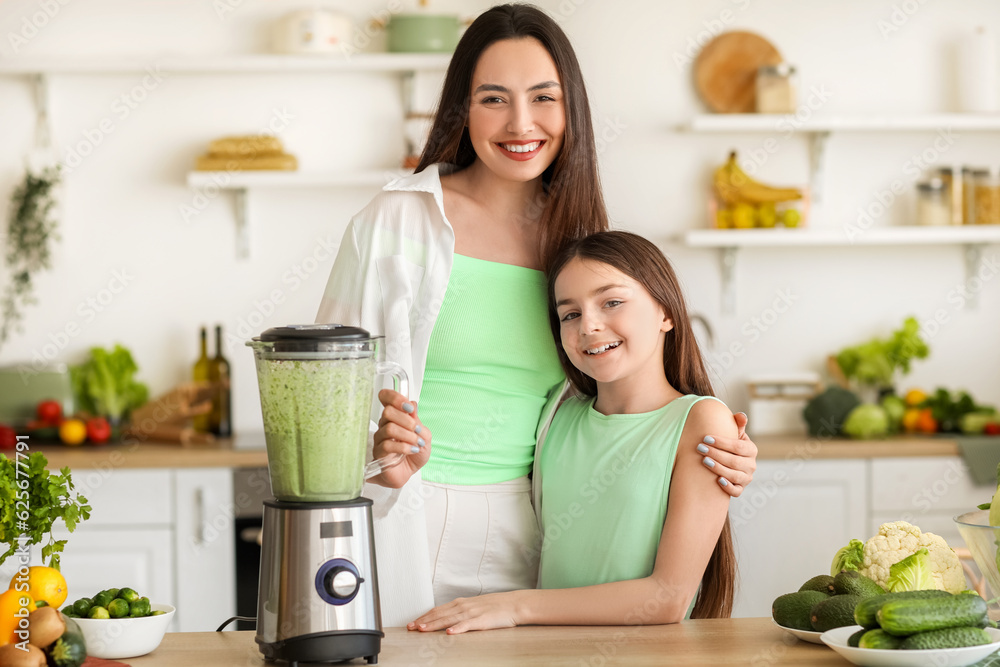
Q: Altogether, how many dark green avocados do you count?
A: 4